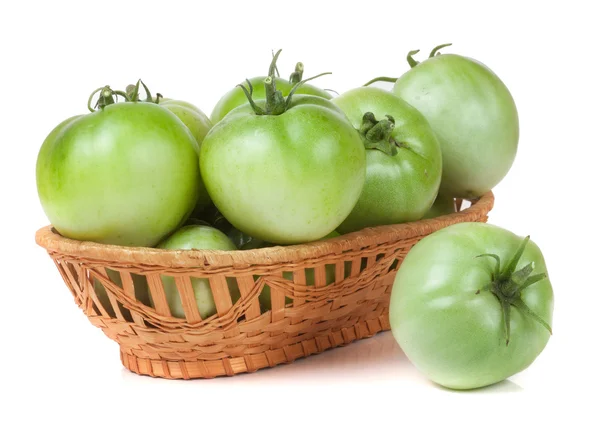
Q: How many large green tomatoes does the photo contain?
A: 7